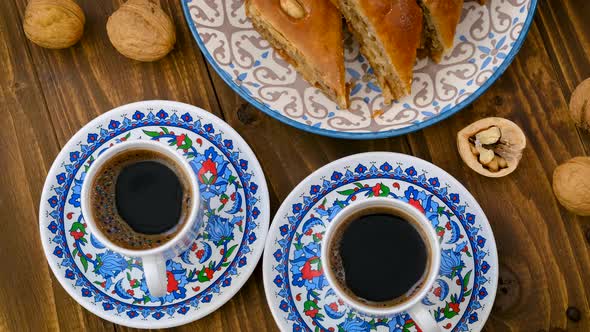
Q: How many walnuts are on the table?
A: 5